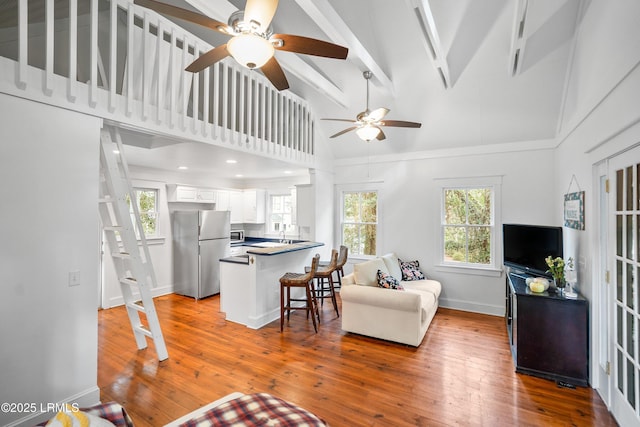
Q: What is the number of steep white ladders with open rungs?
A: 1